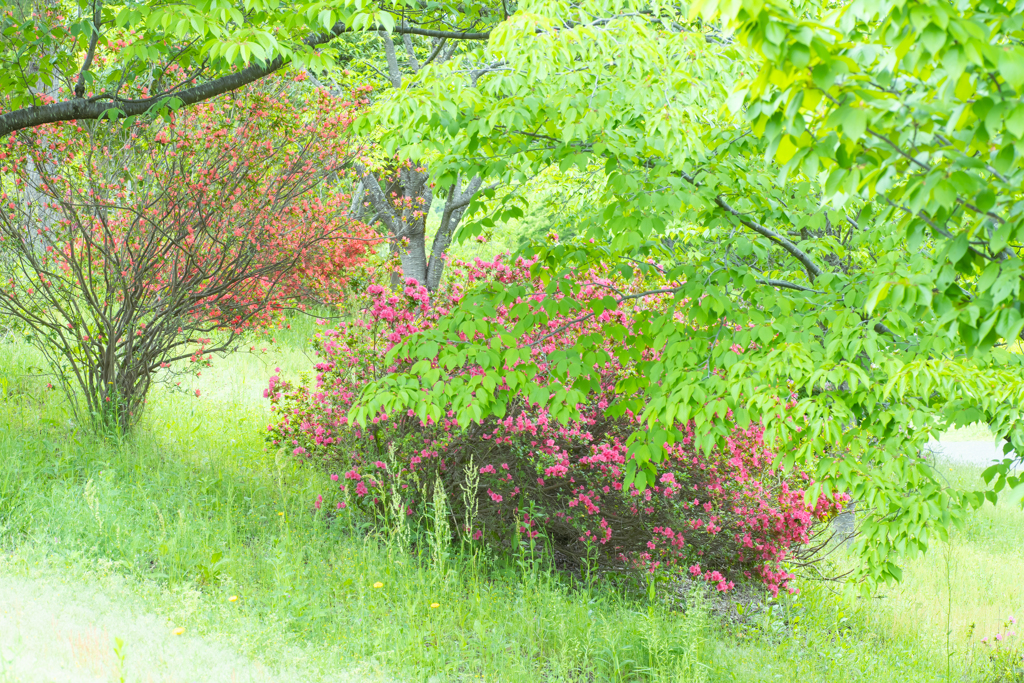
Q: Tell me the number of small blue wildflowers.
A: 0